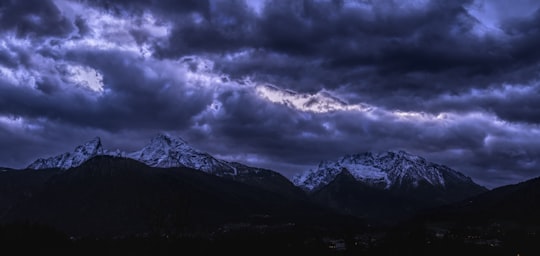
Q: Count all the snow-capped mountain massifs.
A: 2